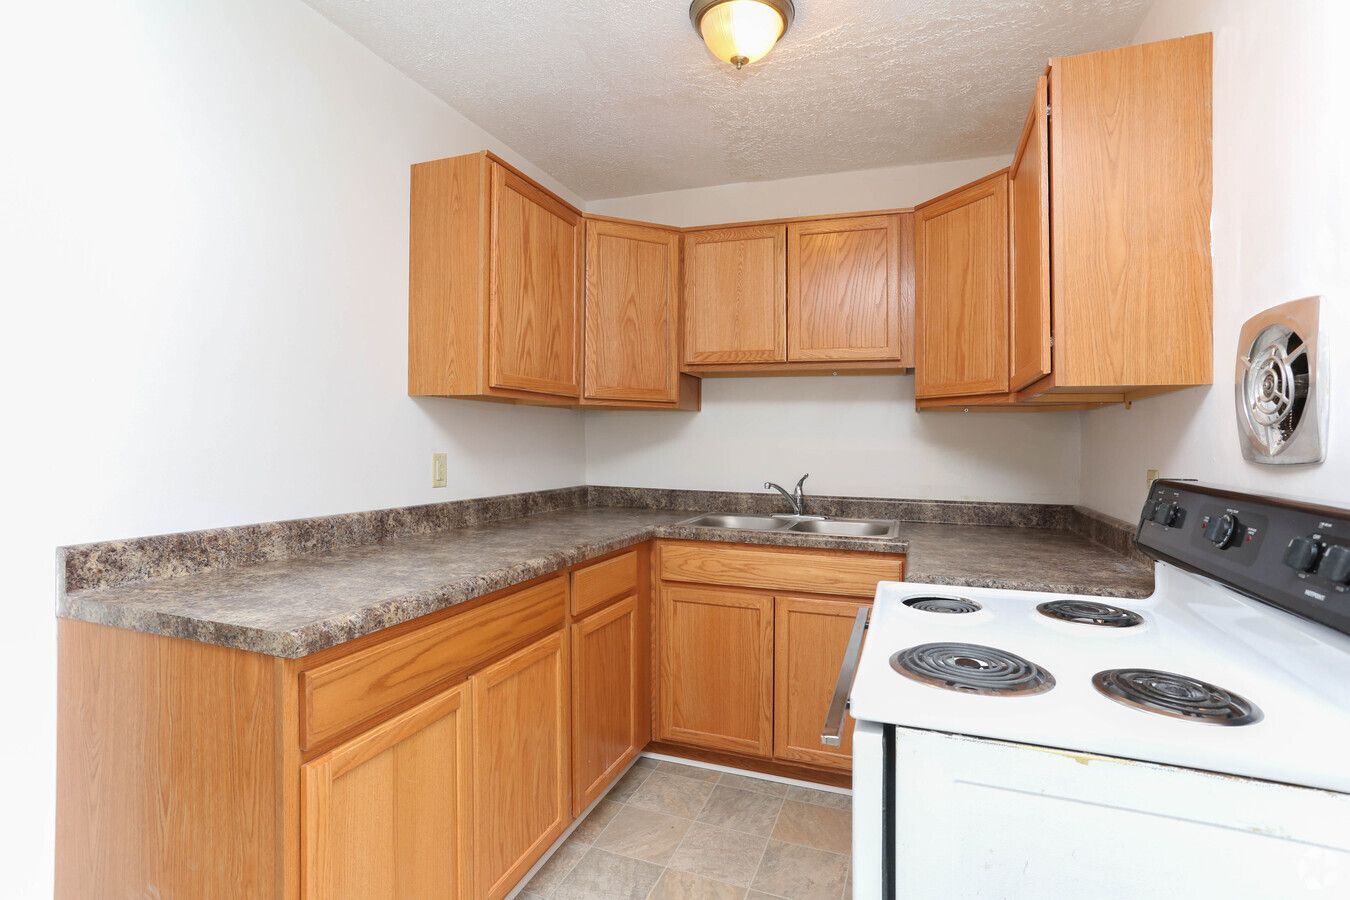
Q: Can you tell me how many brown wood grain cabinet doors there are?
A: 11